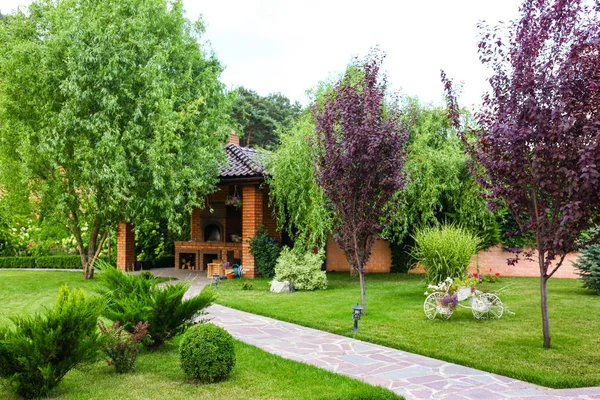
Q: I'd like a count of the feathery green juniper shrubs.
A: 2